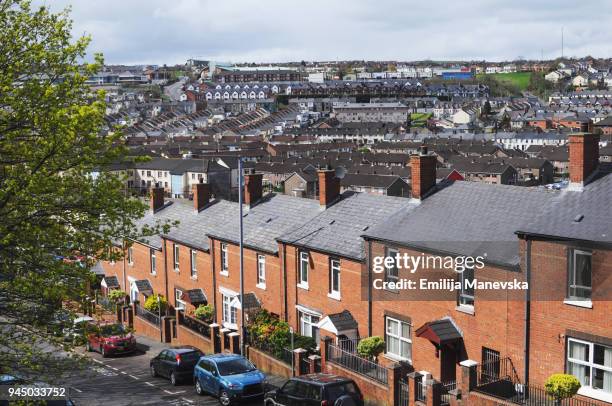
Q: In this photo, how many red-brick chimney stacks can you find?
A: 6